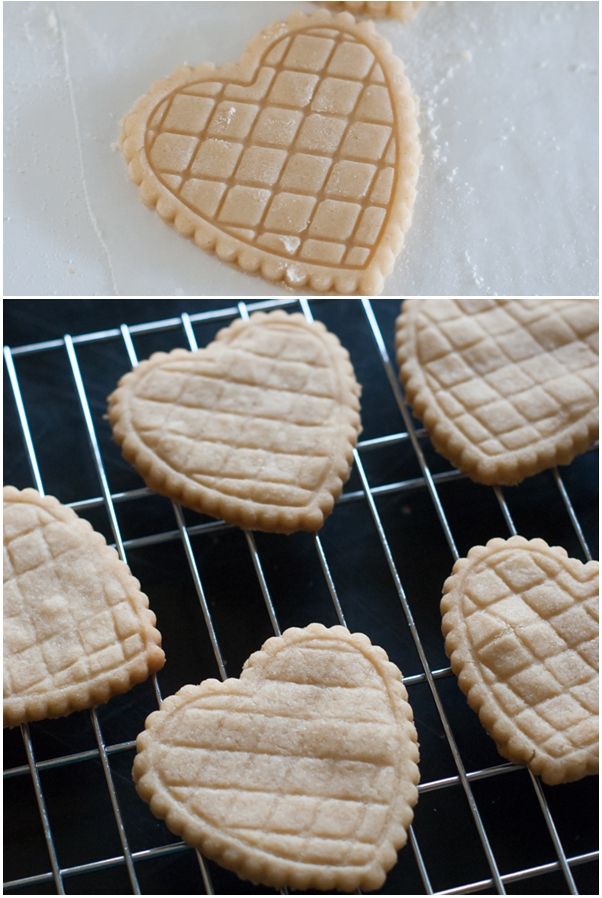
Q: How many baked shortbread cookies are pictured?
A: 5